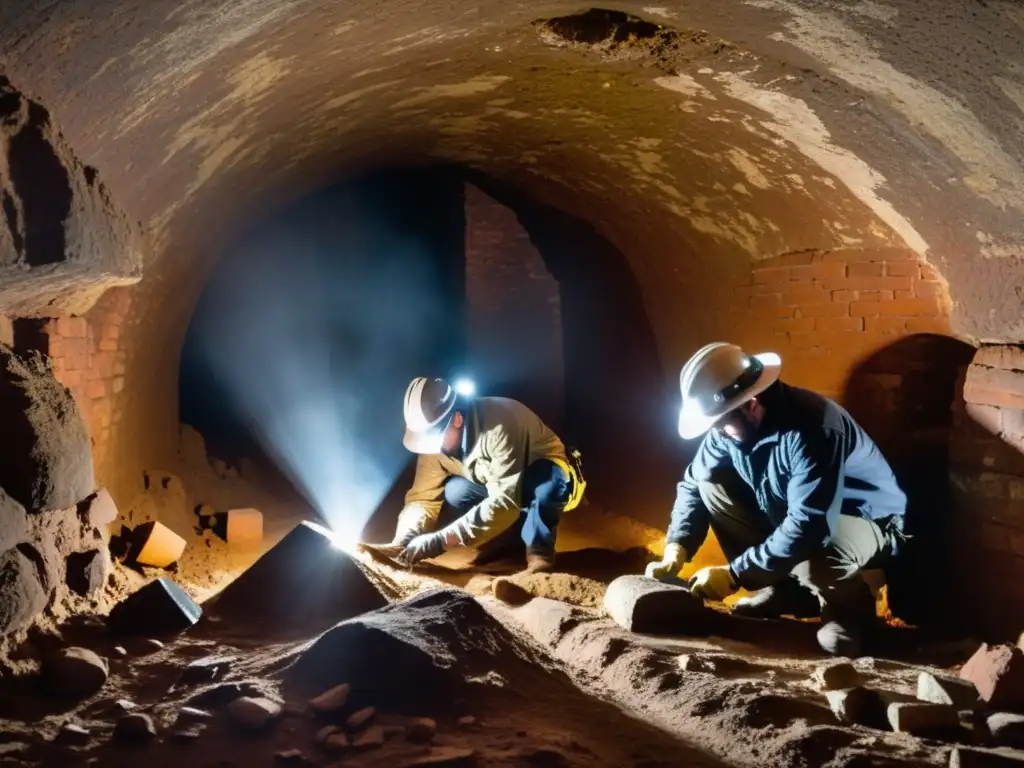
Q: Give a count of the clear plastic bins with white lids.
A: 0